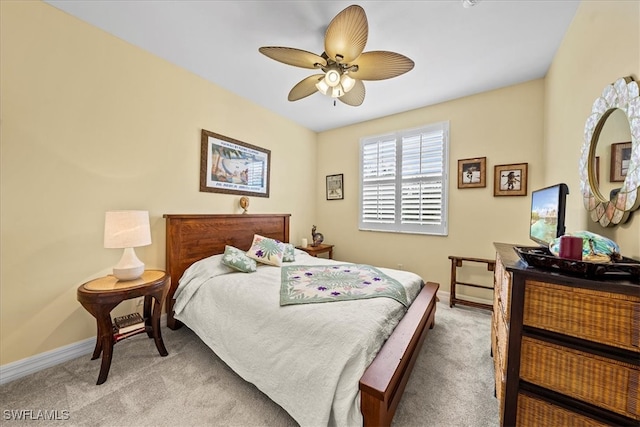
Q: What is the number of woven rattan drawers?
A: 3